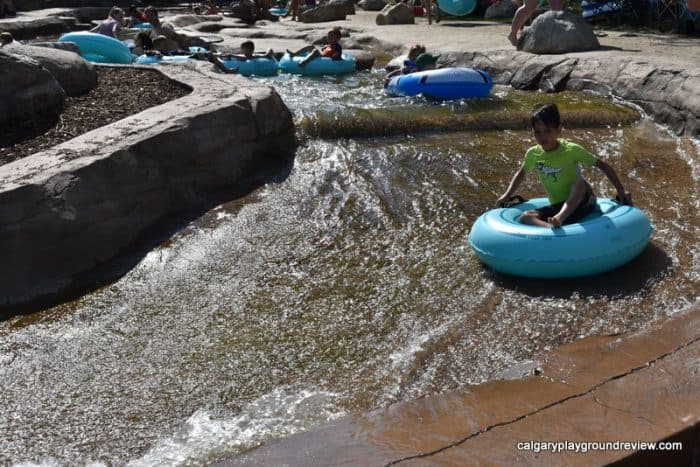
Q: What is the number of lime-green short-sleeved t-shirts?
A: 1